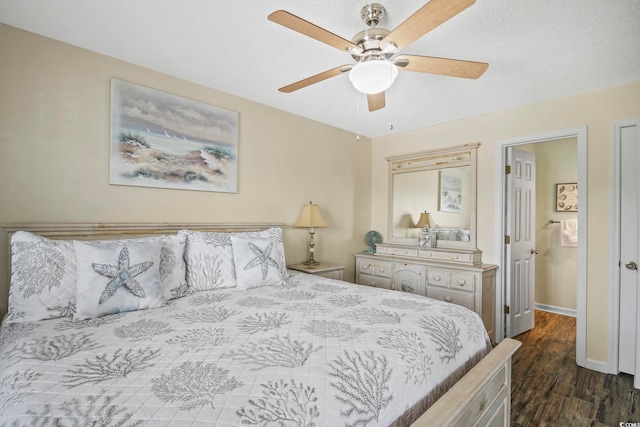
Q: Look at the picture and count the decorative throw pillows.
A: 2